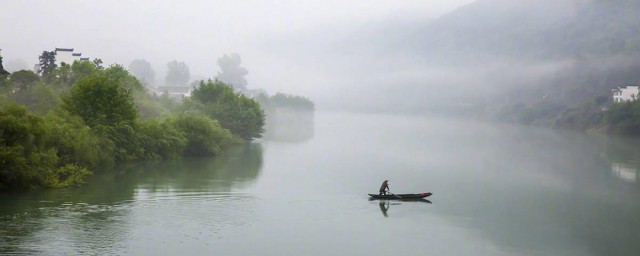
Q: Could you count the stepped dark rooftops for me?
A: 3